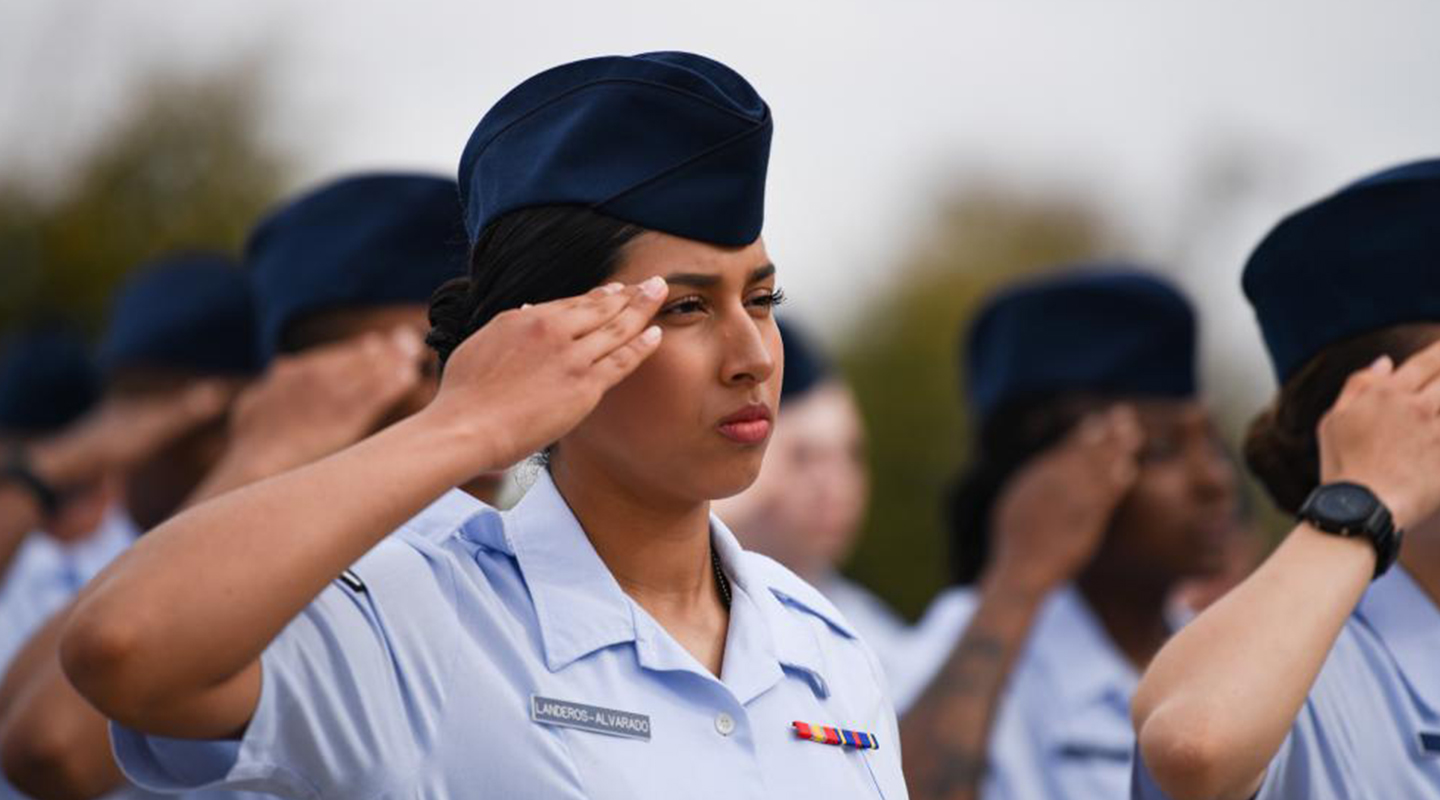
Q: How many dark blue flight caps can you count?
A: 7